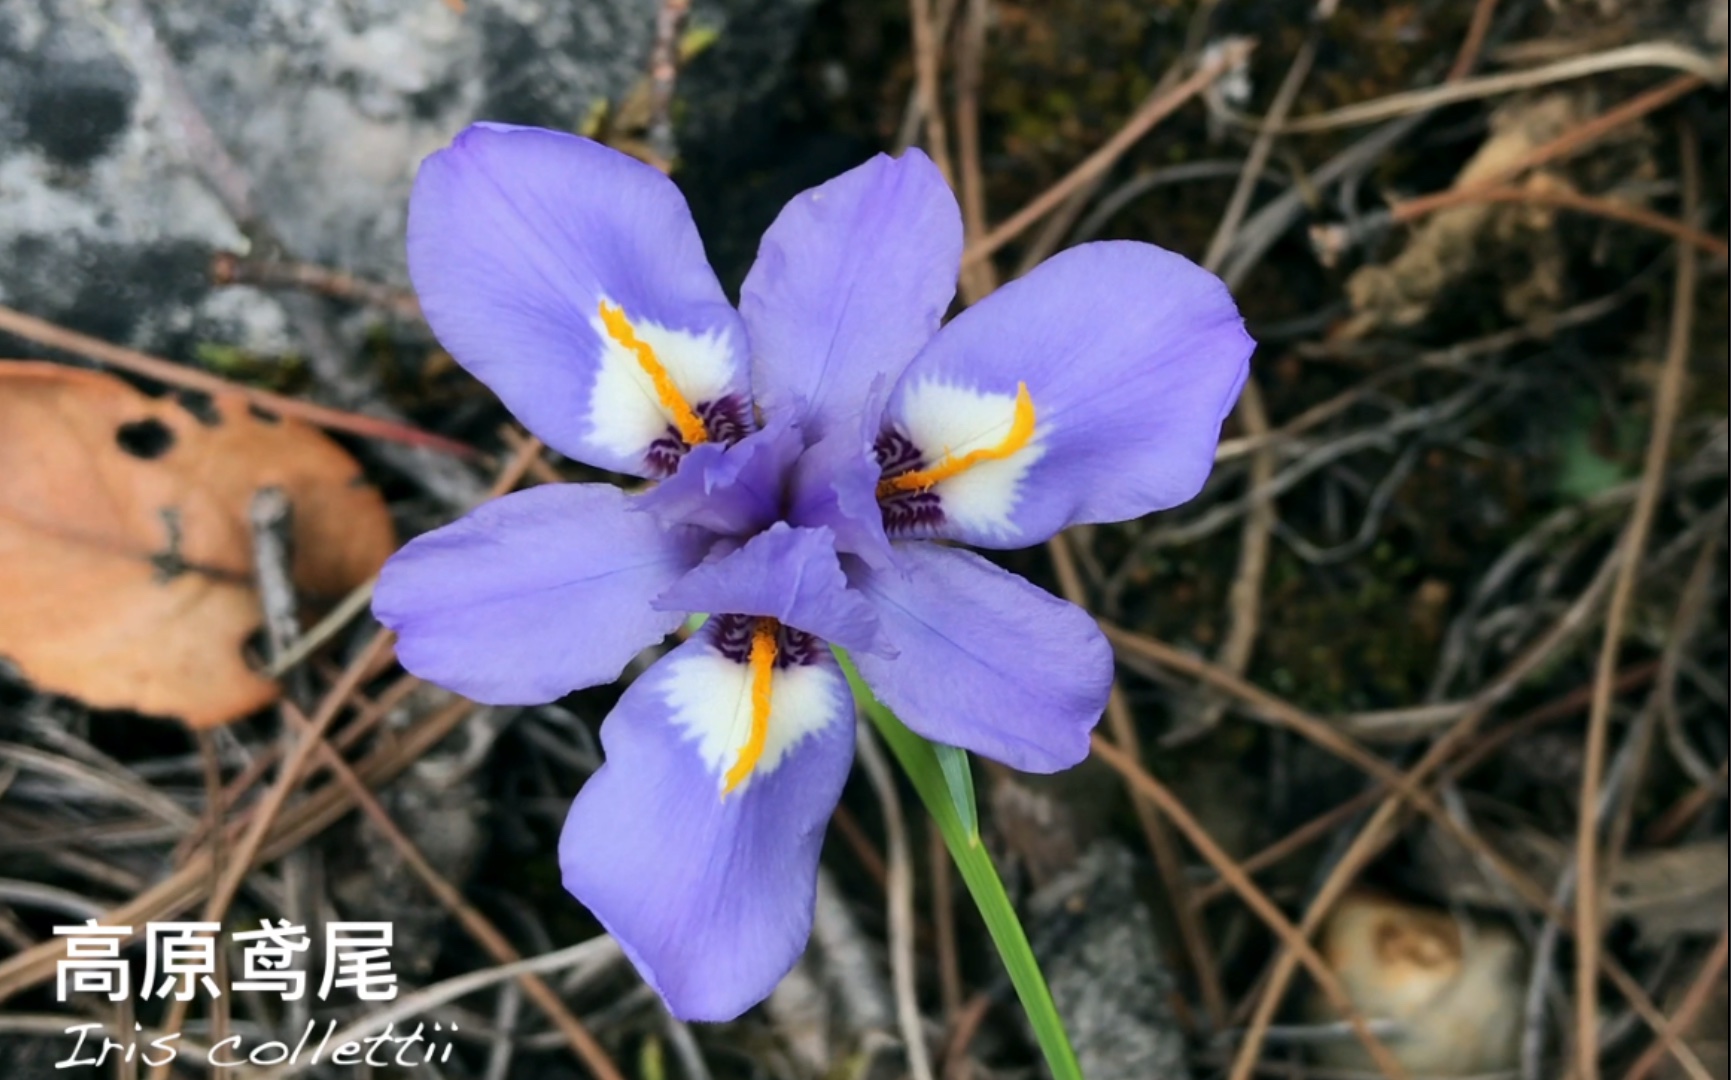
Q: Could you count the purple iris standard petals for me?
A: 3